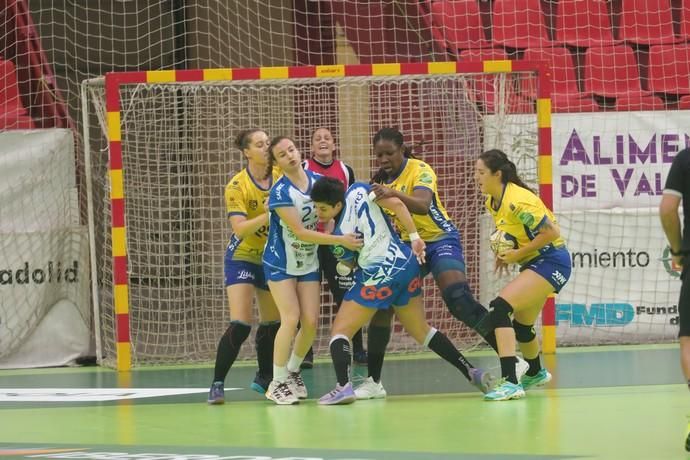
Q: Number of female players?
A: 6